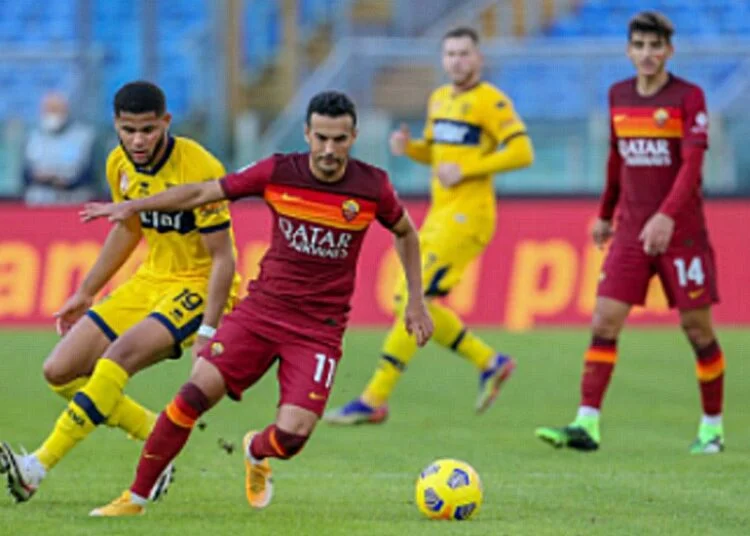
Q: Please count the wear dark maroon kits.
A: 2